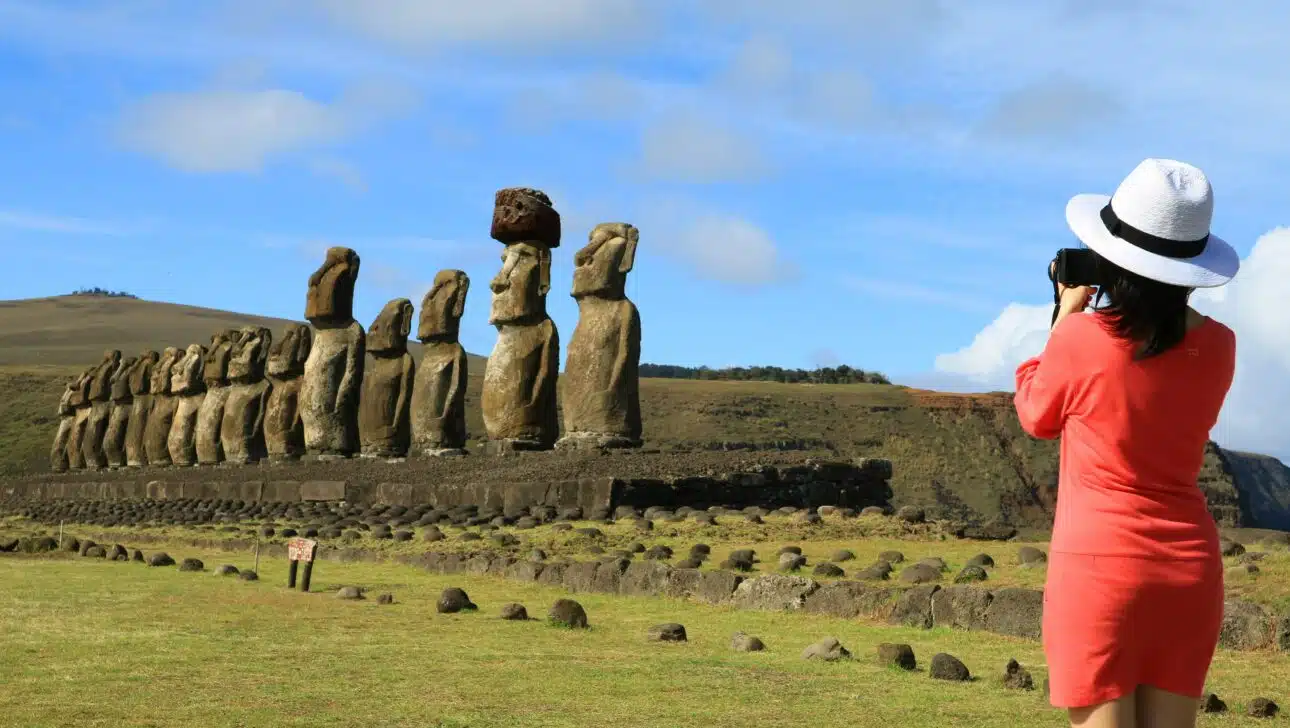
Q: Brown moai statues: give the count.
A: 15